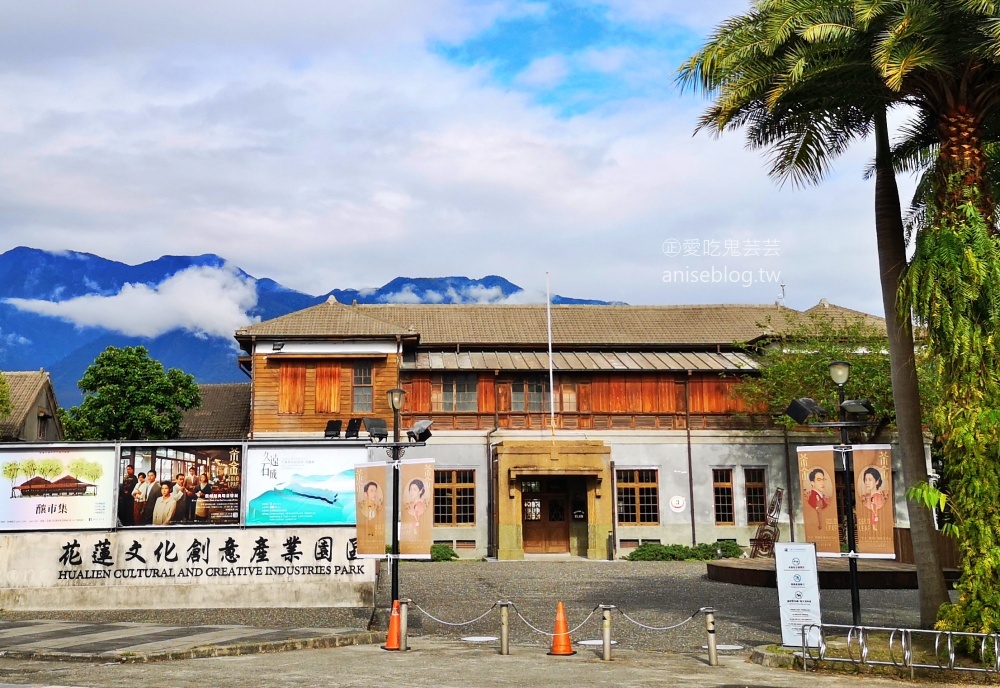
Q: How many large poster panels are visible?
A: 3